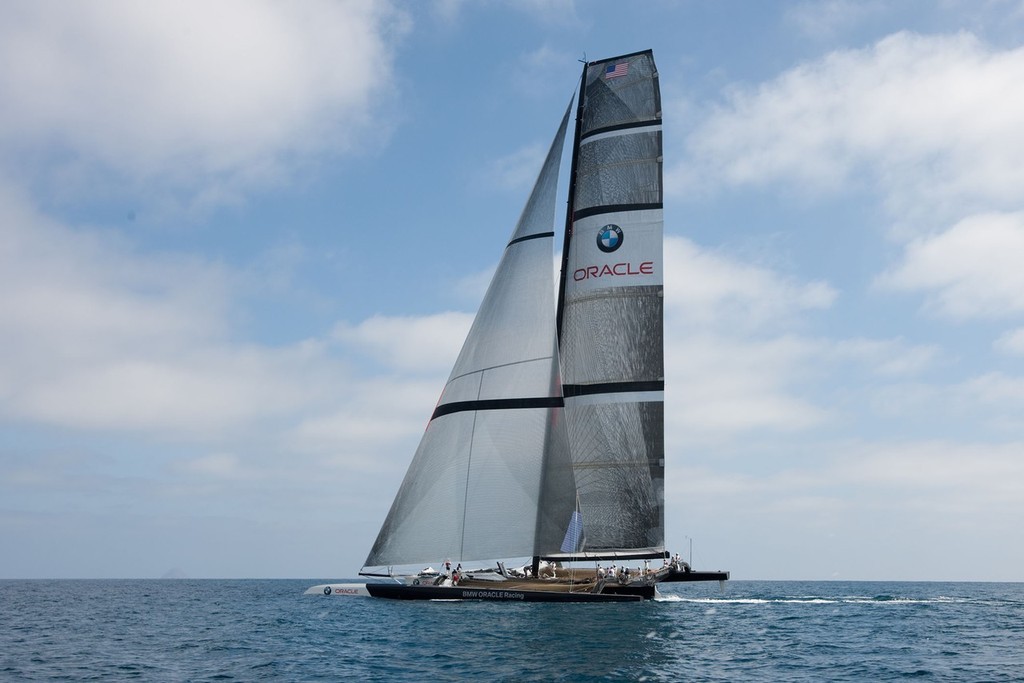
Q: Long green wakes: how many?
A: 0